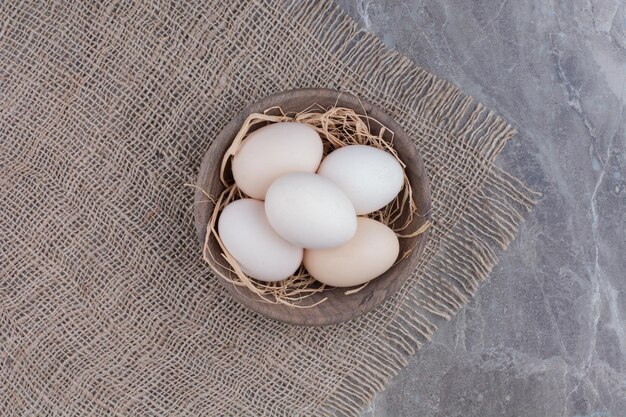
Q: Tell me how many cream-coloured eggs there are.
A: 2